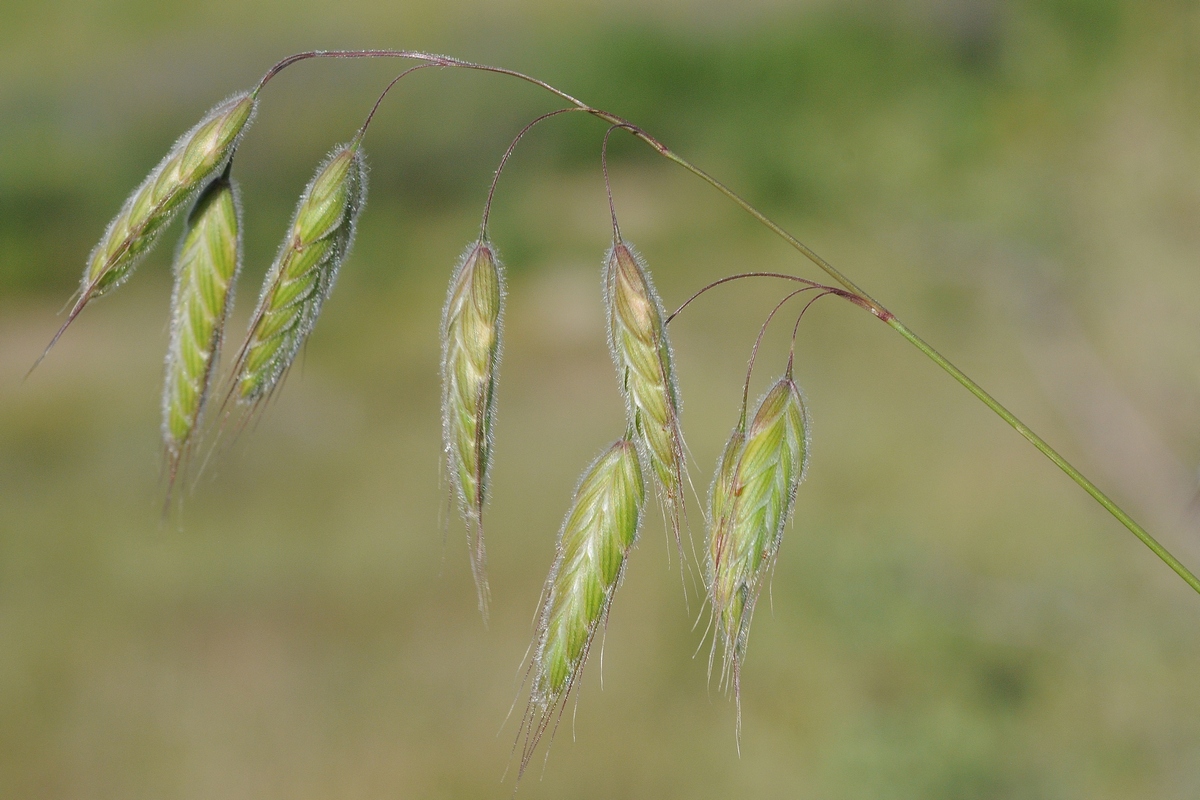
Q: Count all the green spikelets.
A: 8